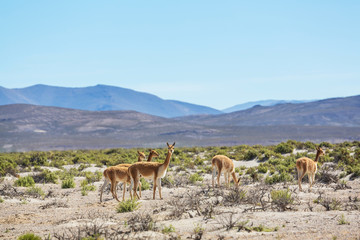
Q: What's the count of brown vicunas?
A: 5